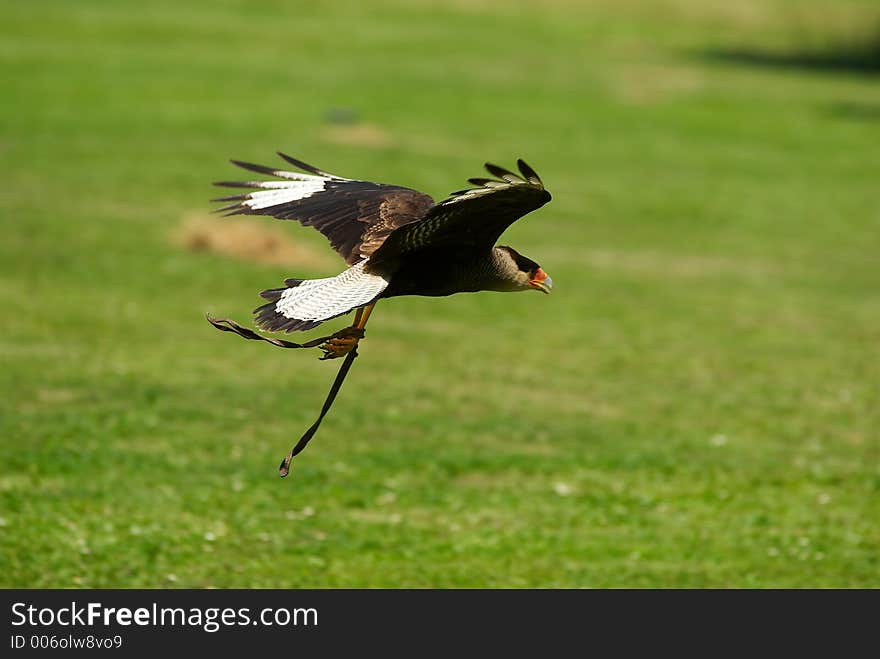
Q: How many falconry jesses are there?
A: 2